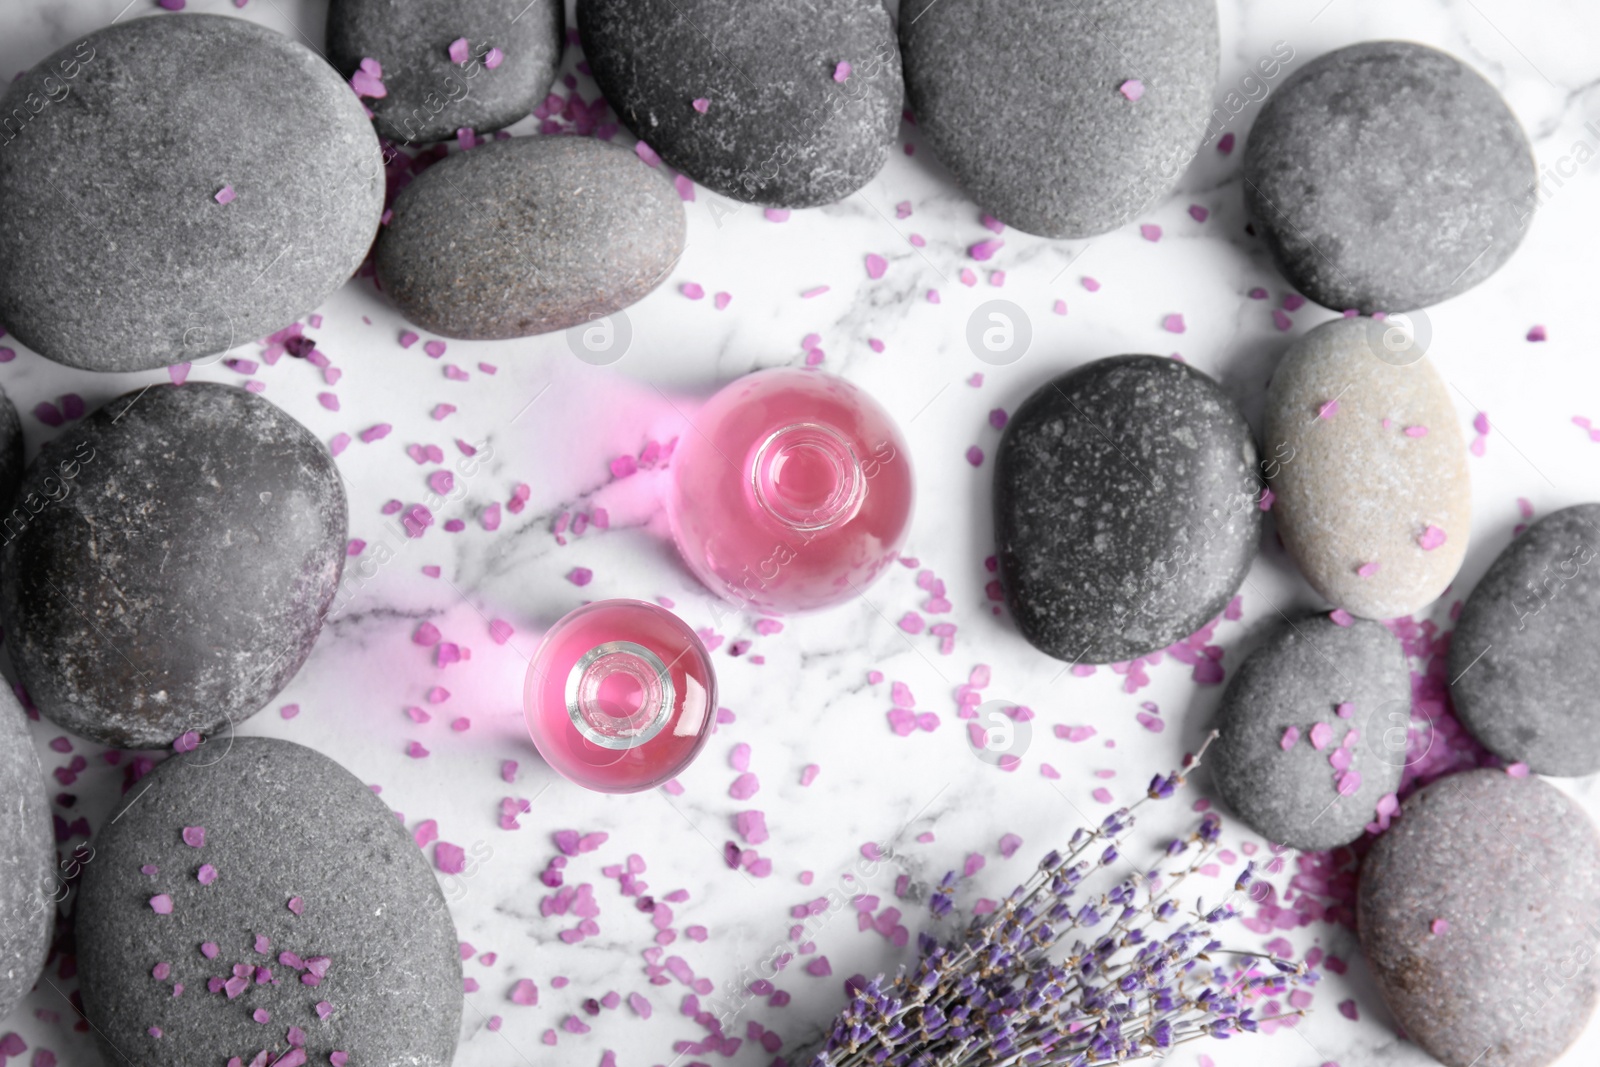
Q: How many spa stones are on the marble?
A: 15